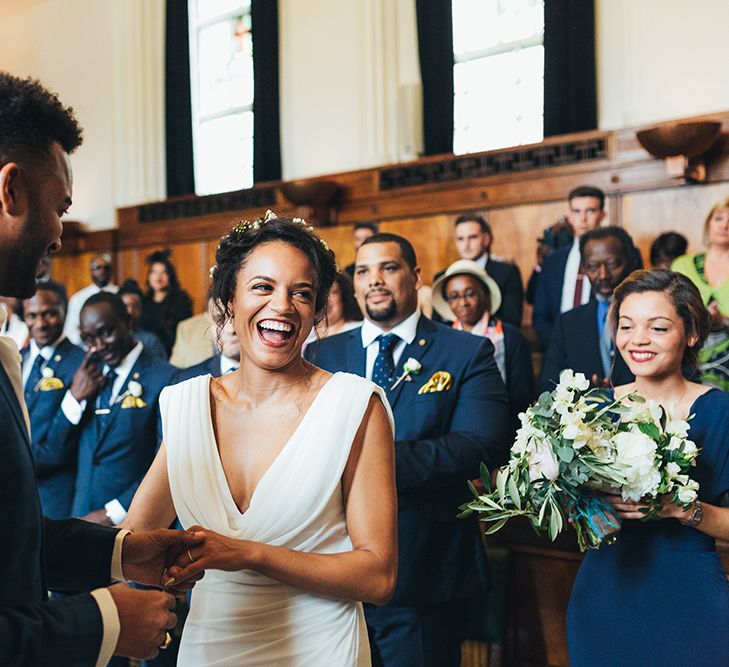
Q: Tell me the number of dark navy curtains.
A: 4